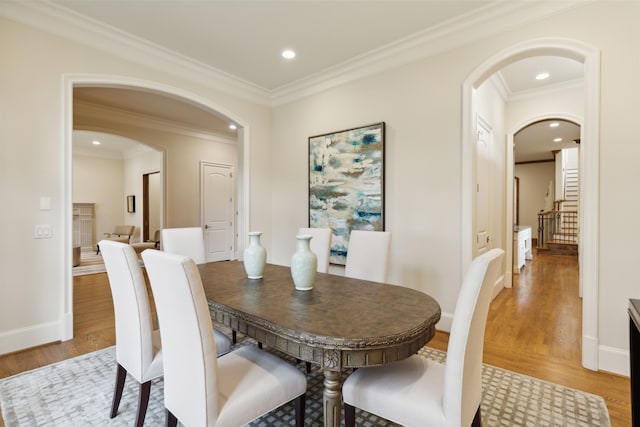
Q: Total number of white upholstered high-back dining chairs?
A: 6